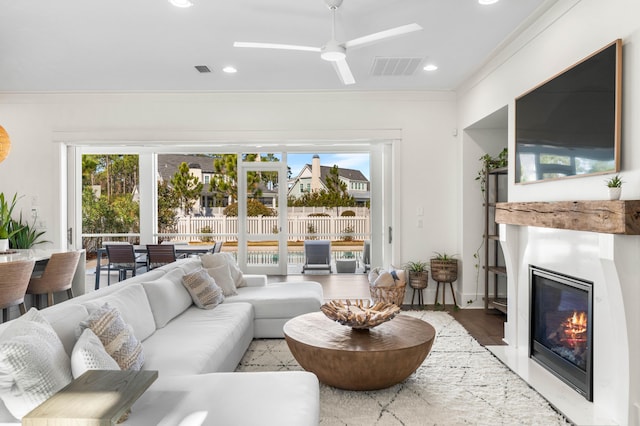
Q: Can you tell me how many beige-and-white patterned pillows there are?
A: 2